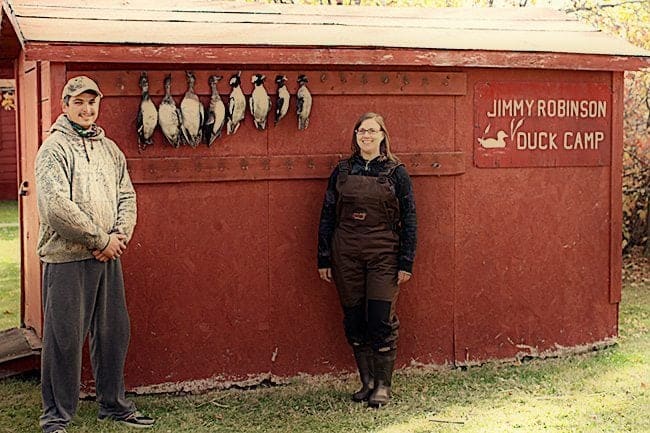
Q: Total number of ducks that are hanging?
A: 8